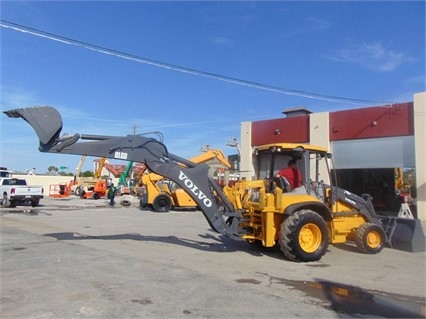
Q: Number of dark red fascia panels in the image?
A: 2